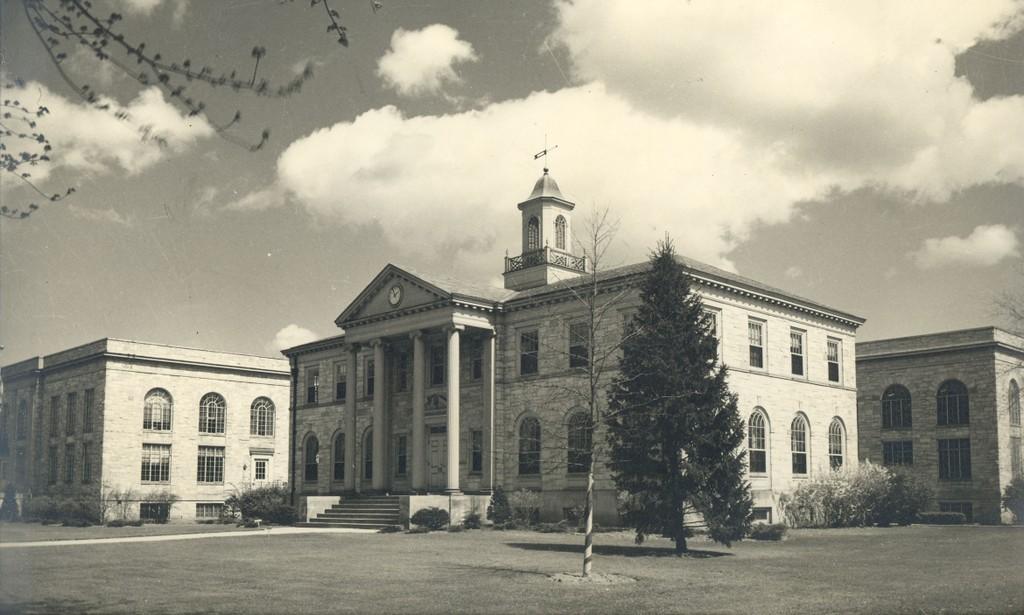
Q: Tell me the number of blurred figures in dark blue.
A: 0